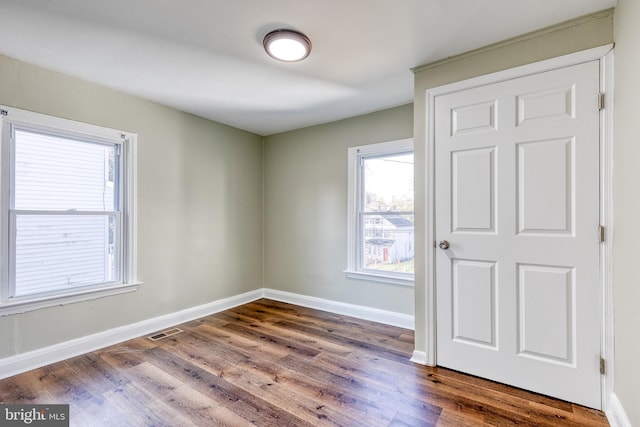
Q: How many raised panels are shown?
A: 6